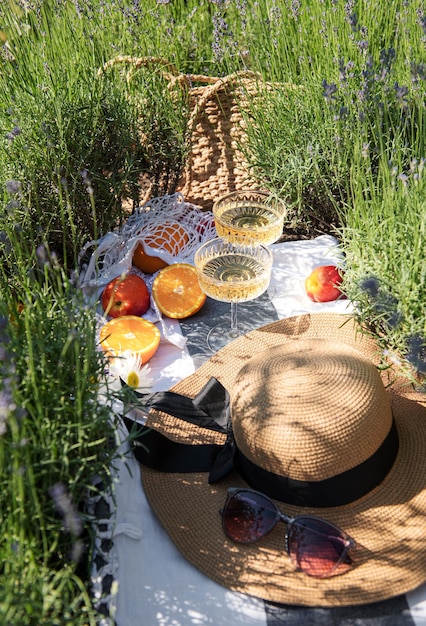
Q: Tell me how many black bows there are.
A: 1